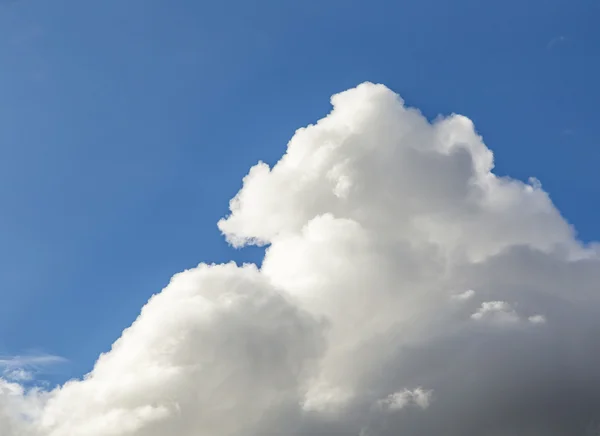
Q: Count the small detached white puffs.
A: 4